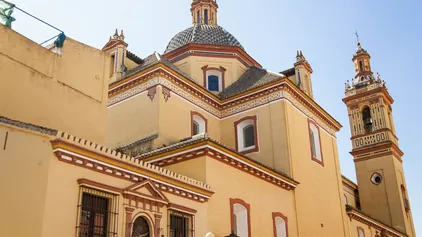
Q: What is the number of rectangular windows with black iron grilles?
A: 2